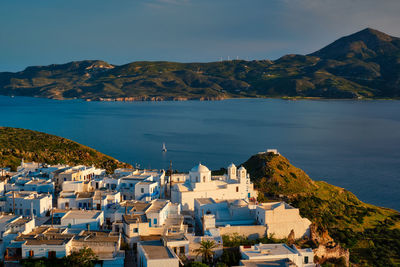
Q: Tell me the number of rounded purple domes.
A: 0